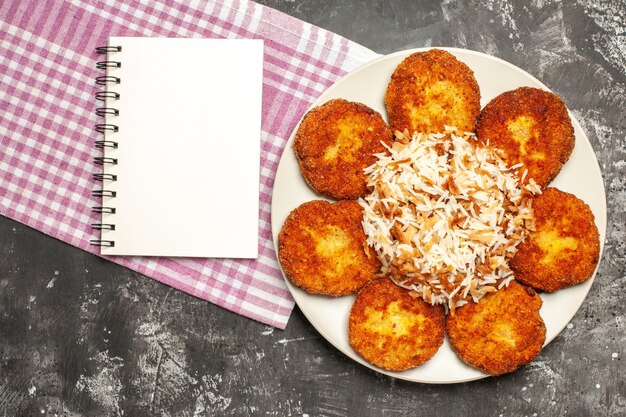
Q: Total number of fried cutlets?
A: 7